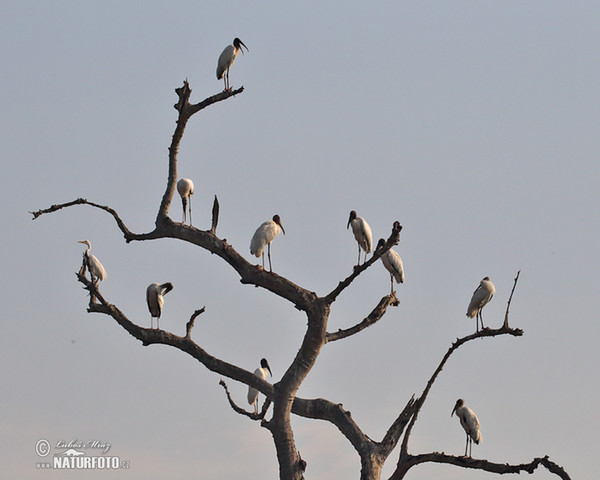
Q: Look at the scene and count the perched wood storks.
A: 9